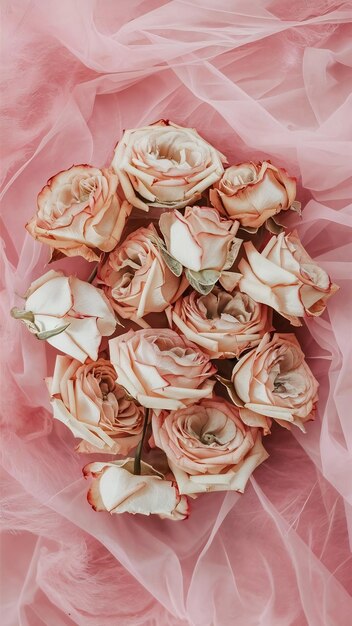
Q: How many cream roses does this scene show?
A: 13